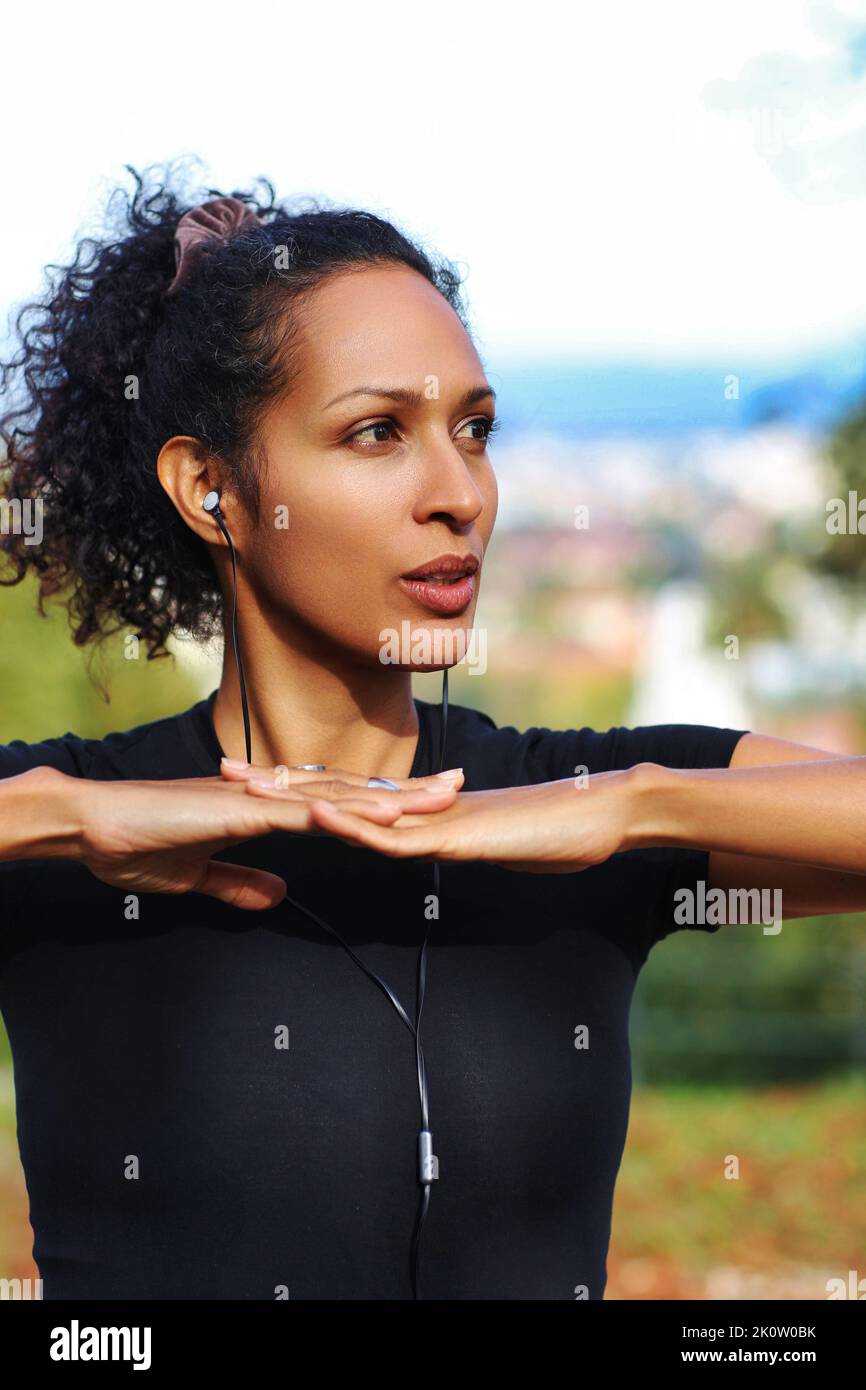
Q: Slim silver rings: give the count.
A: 2